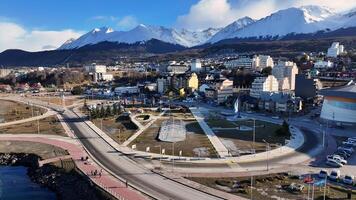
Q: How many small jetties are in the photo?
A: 1